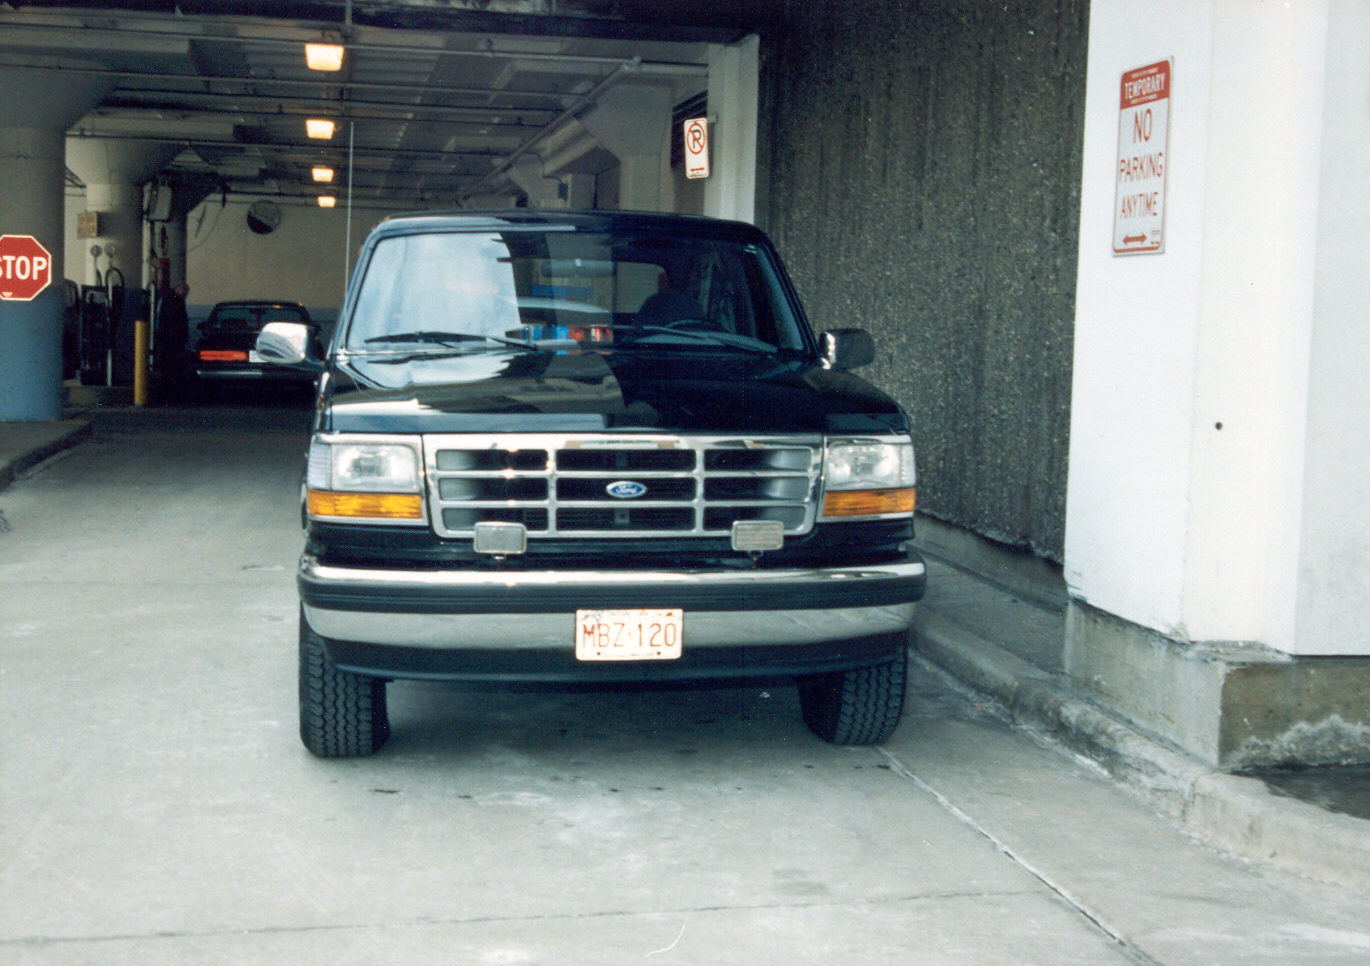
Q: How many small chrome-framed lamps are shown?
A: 2